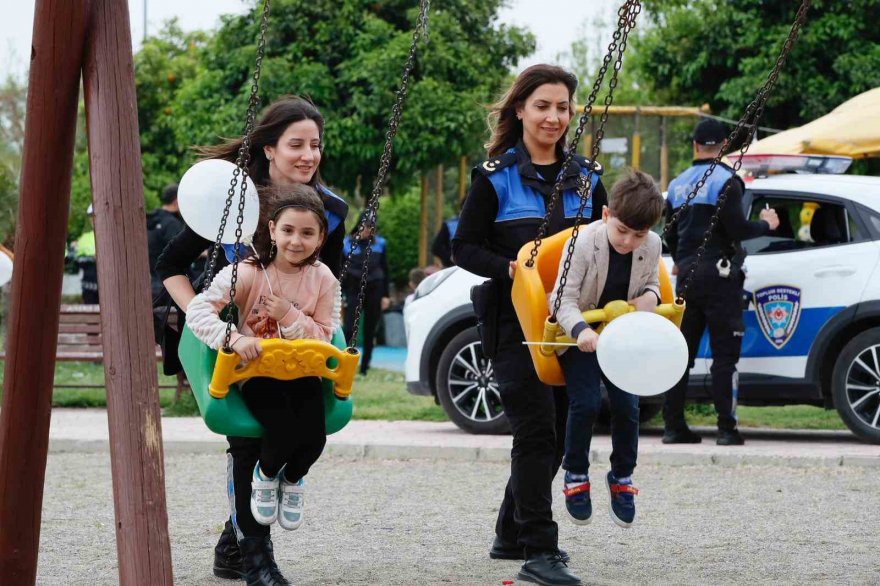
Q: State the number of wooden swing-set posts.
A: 2